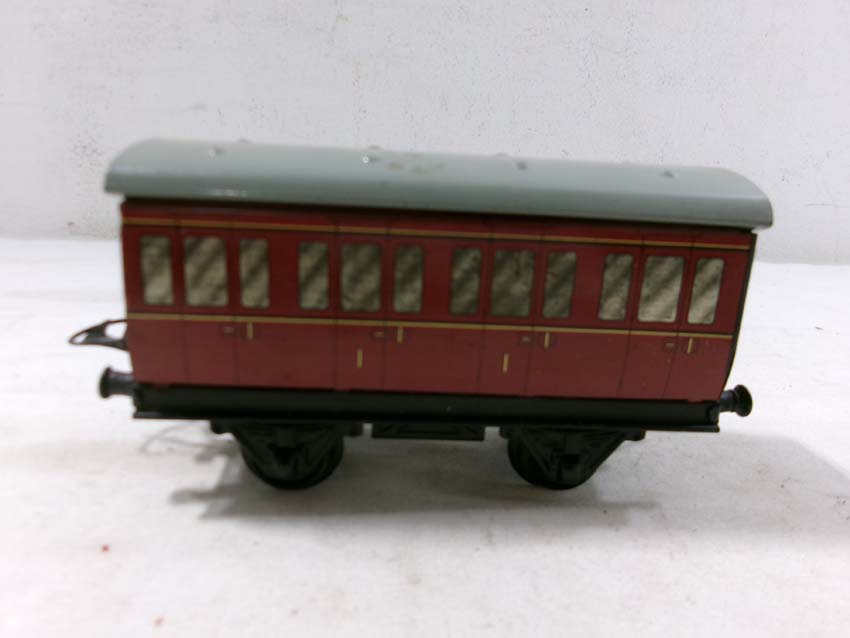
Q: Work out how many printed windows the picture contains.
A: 12